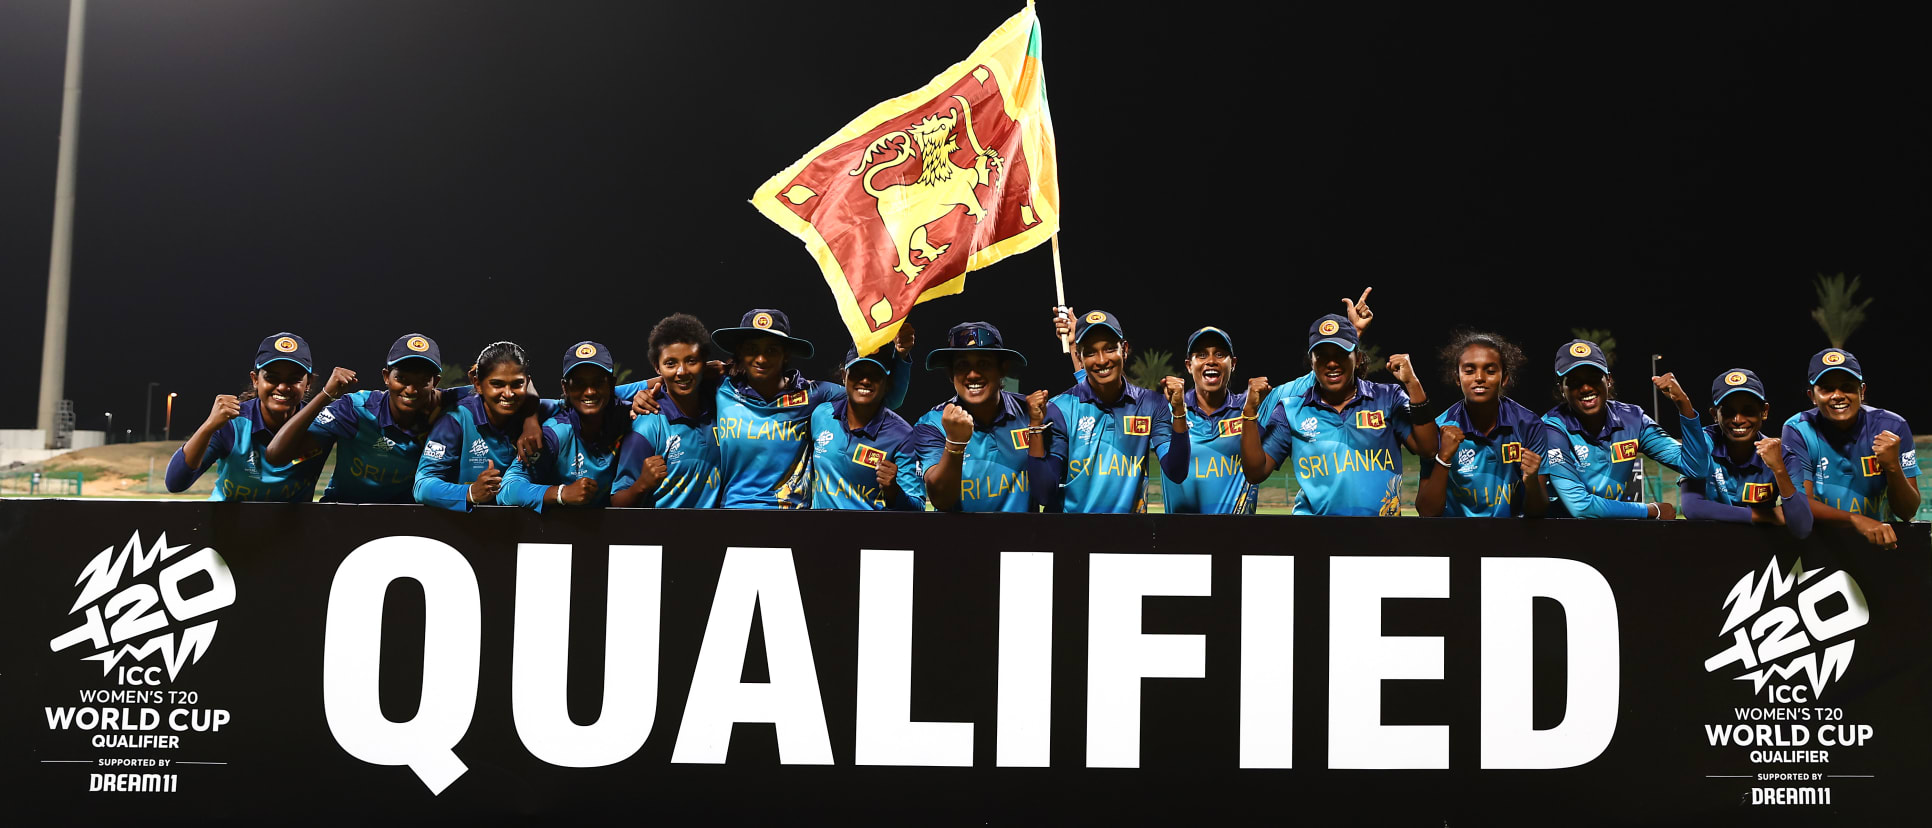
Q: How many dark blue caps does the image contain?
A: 10